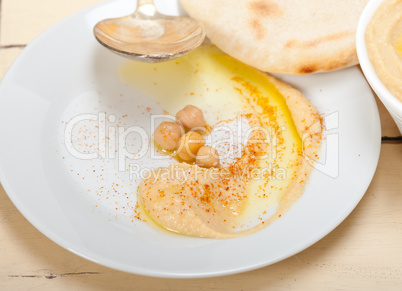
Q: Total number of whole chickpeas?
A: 4